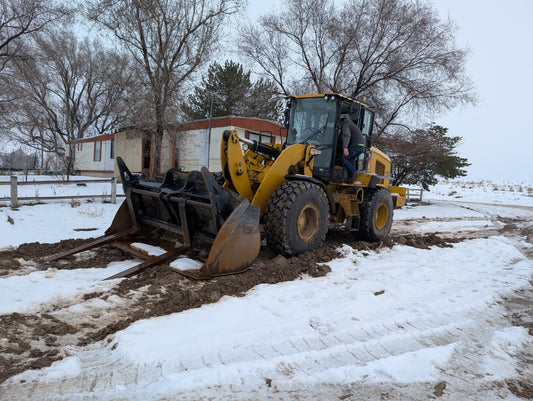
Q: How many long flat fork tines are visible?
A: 2